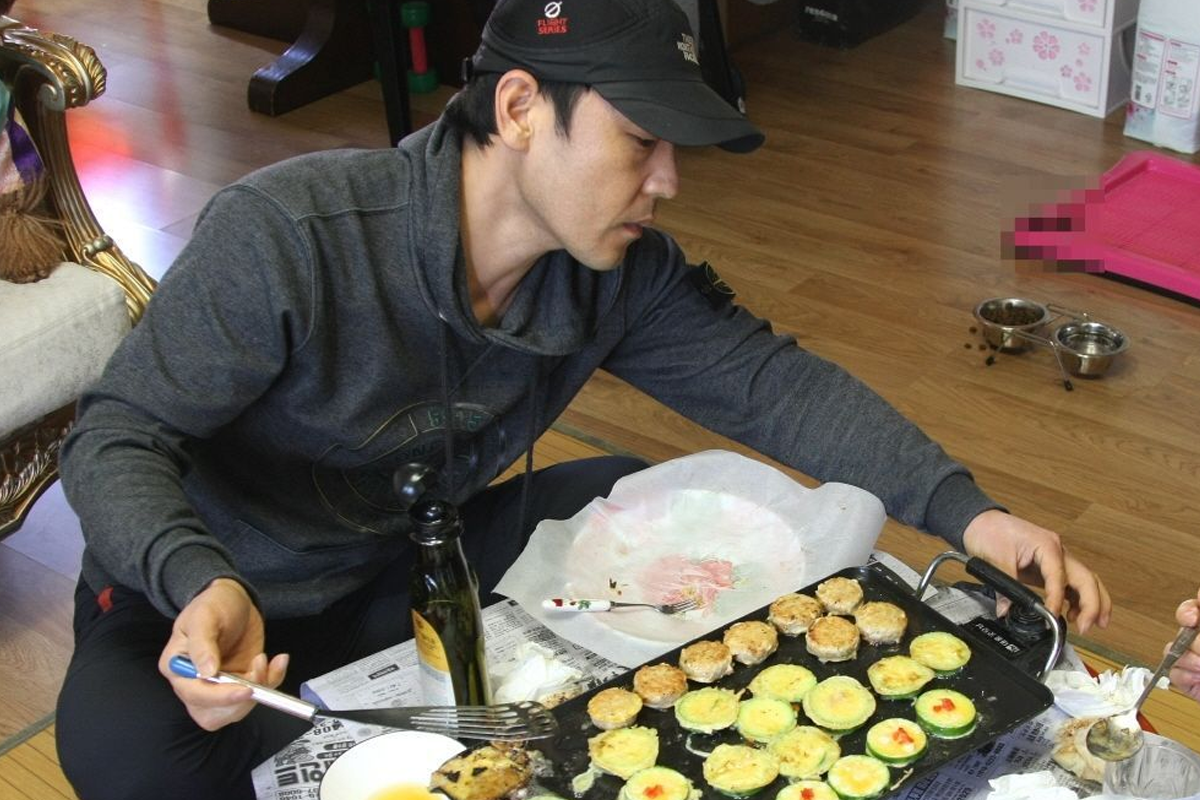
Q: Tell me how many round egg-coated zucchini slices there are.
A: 14